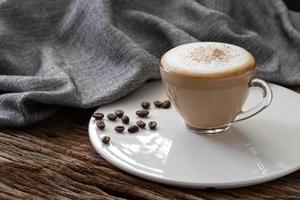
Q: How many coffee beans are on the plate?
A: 14